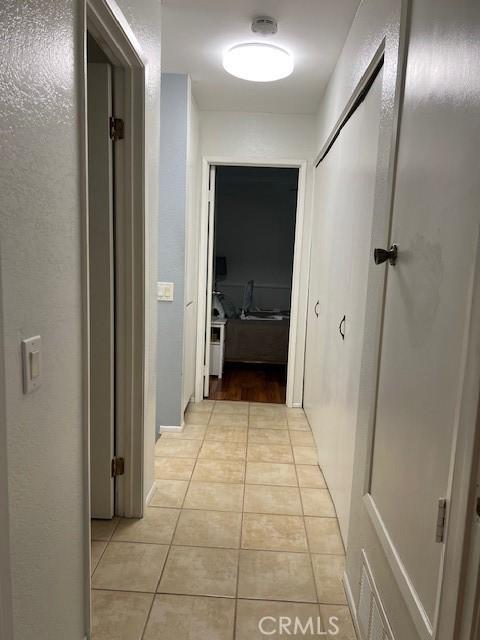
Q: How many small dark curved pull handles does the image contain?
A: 2